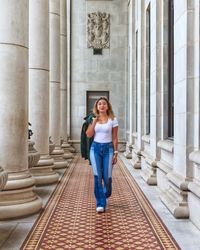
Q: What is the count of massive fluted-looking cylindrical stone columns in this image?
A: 4